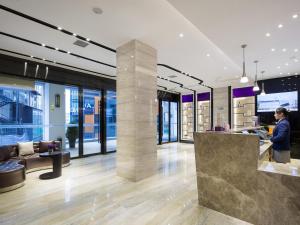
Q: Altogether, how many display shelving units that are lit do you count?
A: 3